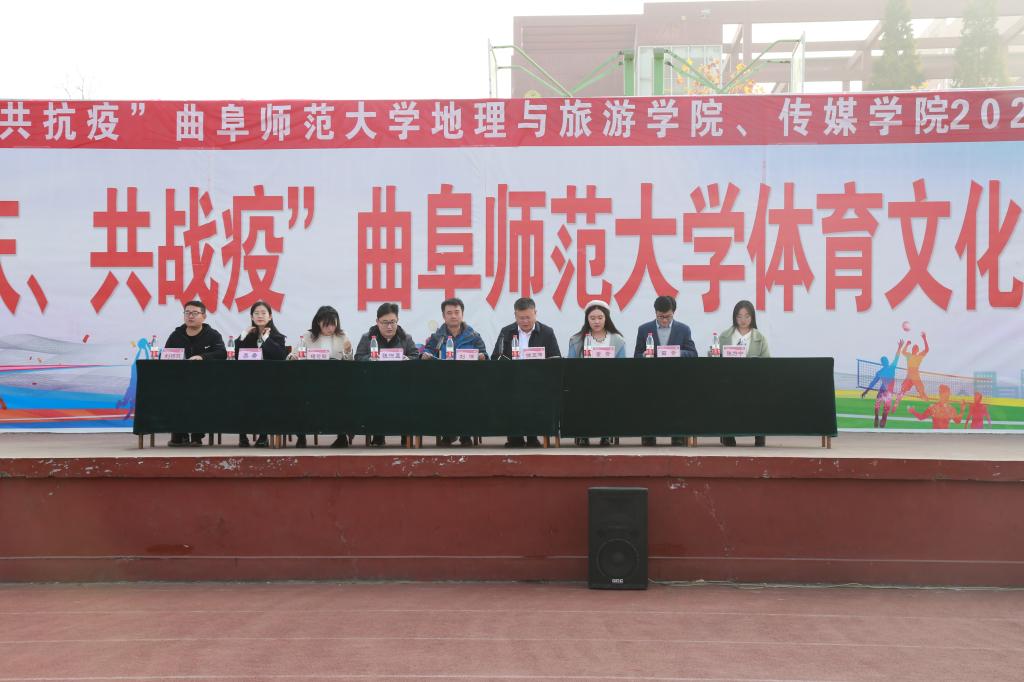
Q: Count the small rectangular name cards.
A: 9